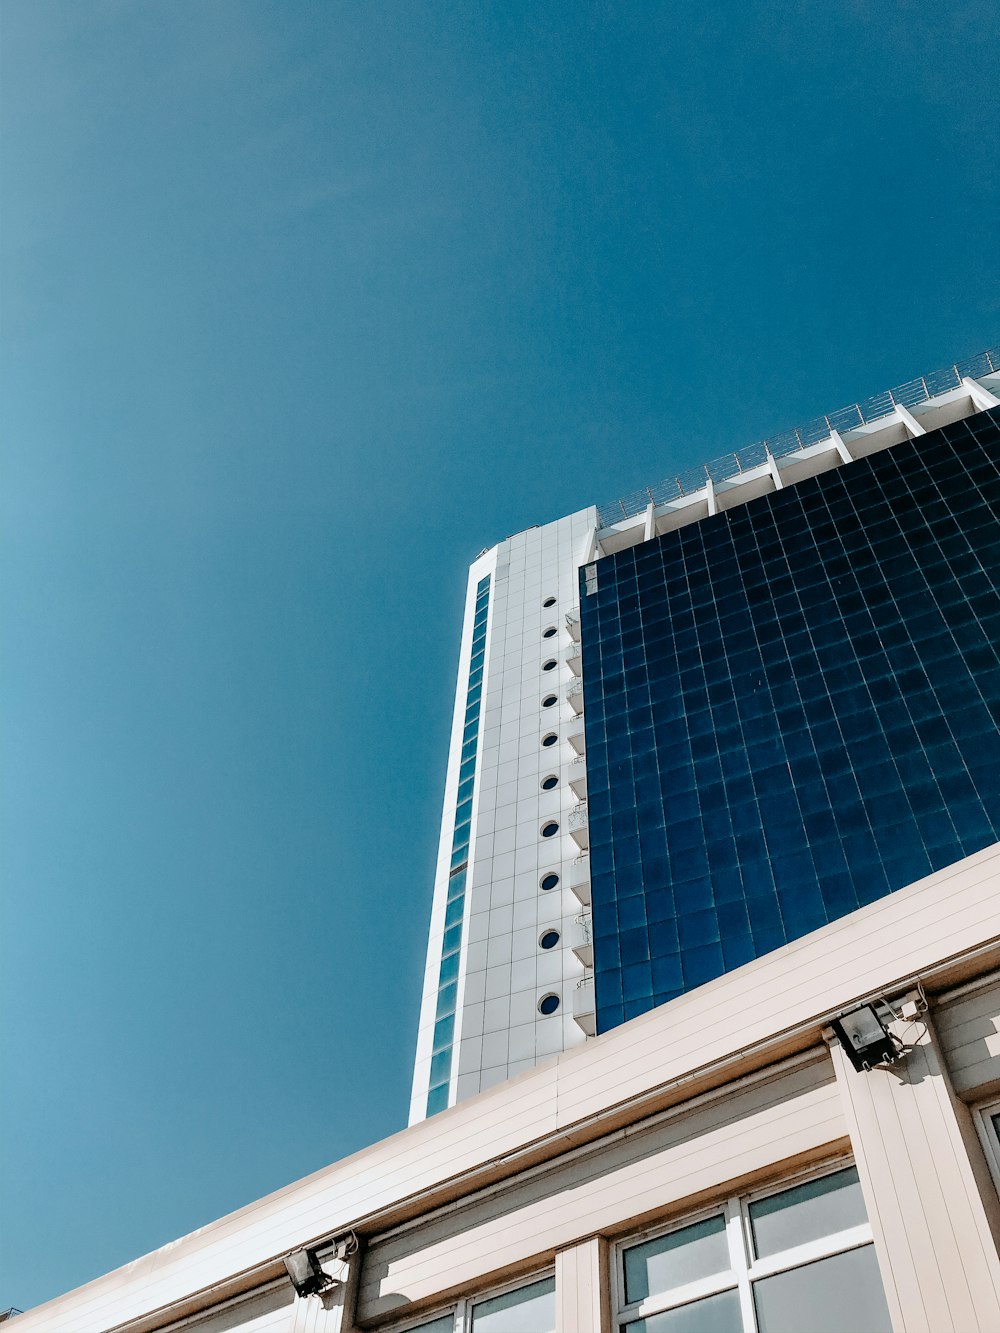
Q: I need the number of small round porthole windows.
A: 10